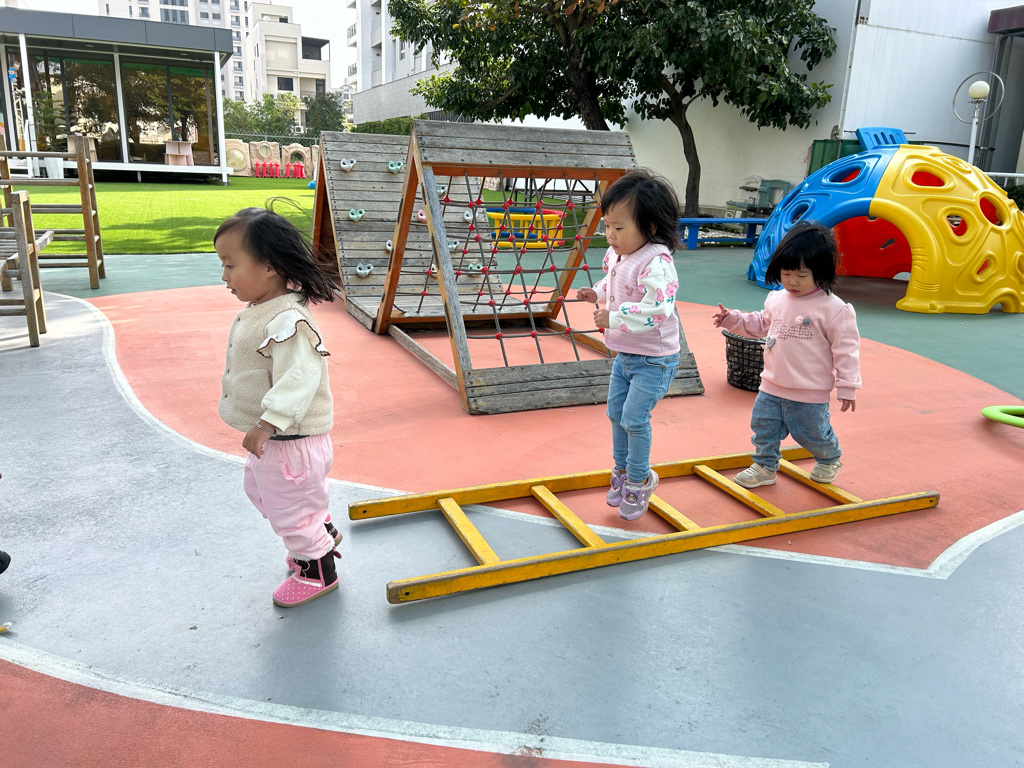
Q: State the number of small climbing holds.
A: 11